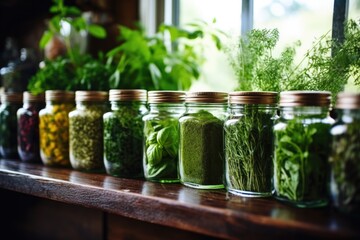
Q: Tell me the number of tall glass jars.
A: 10